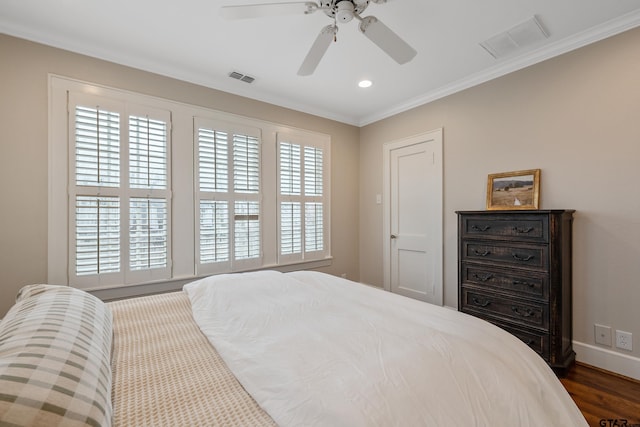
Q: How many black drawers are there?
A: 5